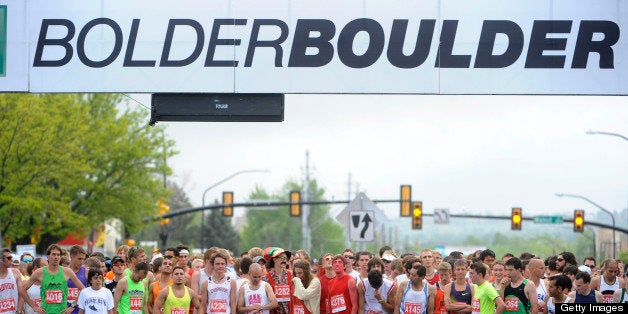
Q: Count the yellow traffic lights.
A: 3